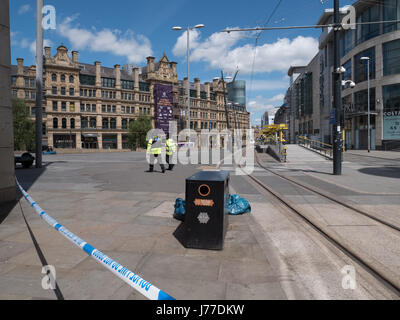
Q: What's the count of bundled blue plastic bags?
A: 2